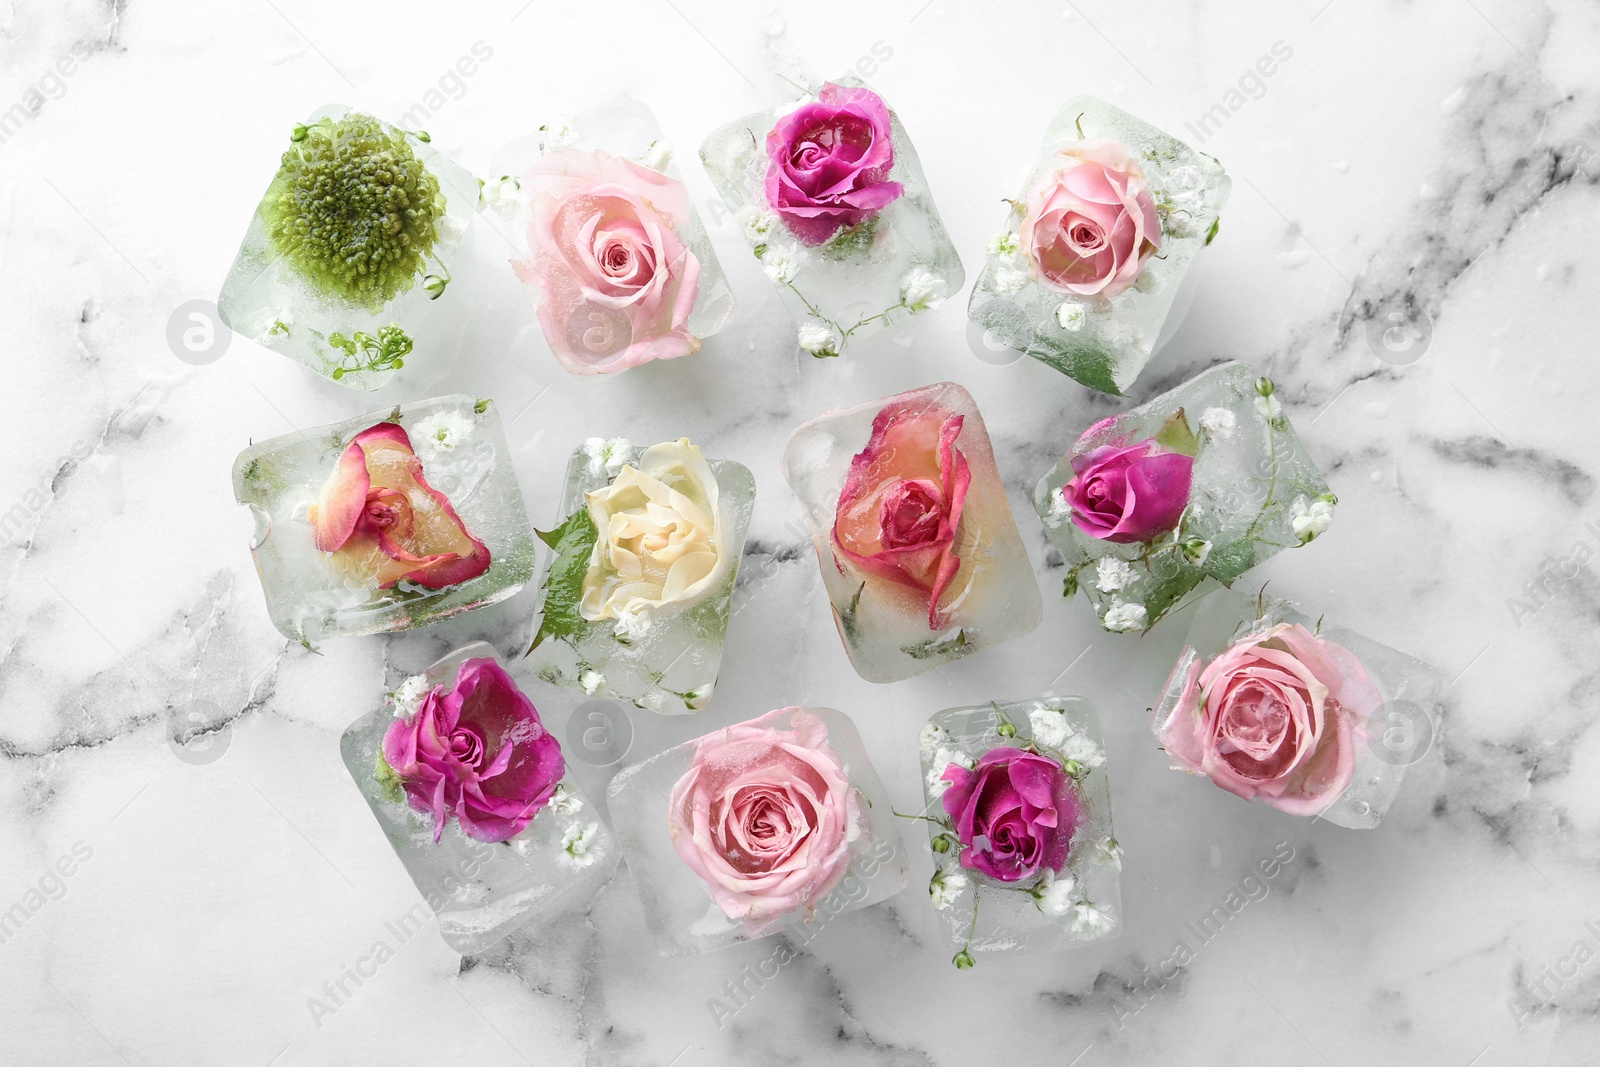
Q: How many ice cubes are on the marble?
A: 12